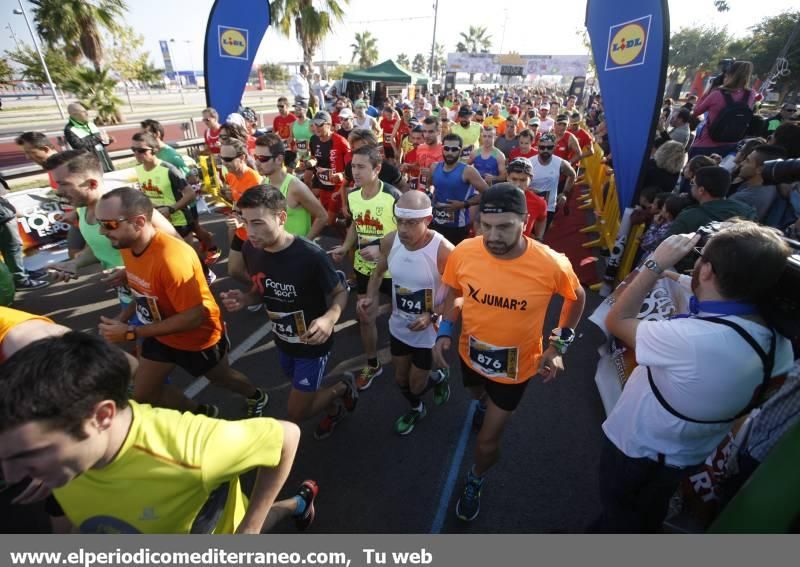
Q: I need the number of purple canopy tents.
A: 0